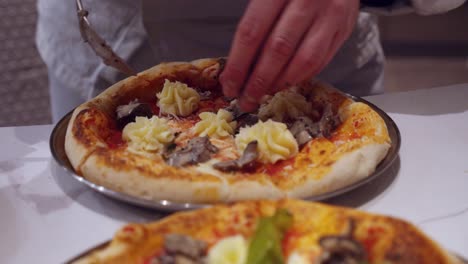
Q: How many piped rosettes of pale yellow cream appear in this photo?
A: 5